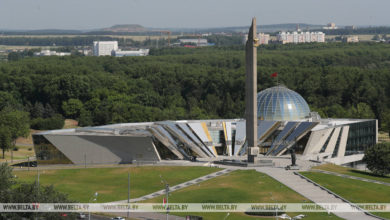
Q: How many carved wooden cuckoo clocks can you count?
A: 0